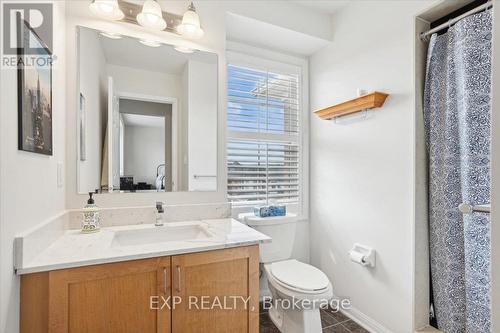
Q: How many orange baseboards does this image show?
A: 0